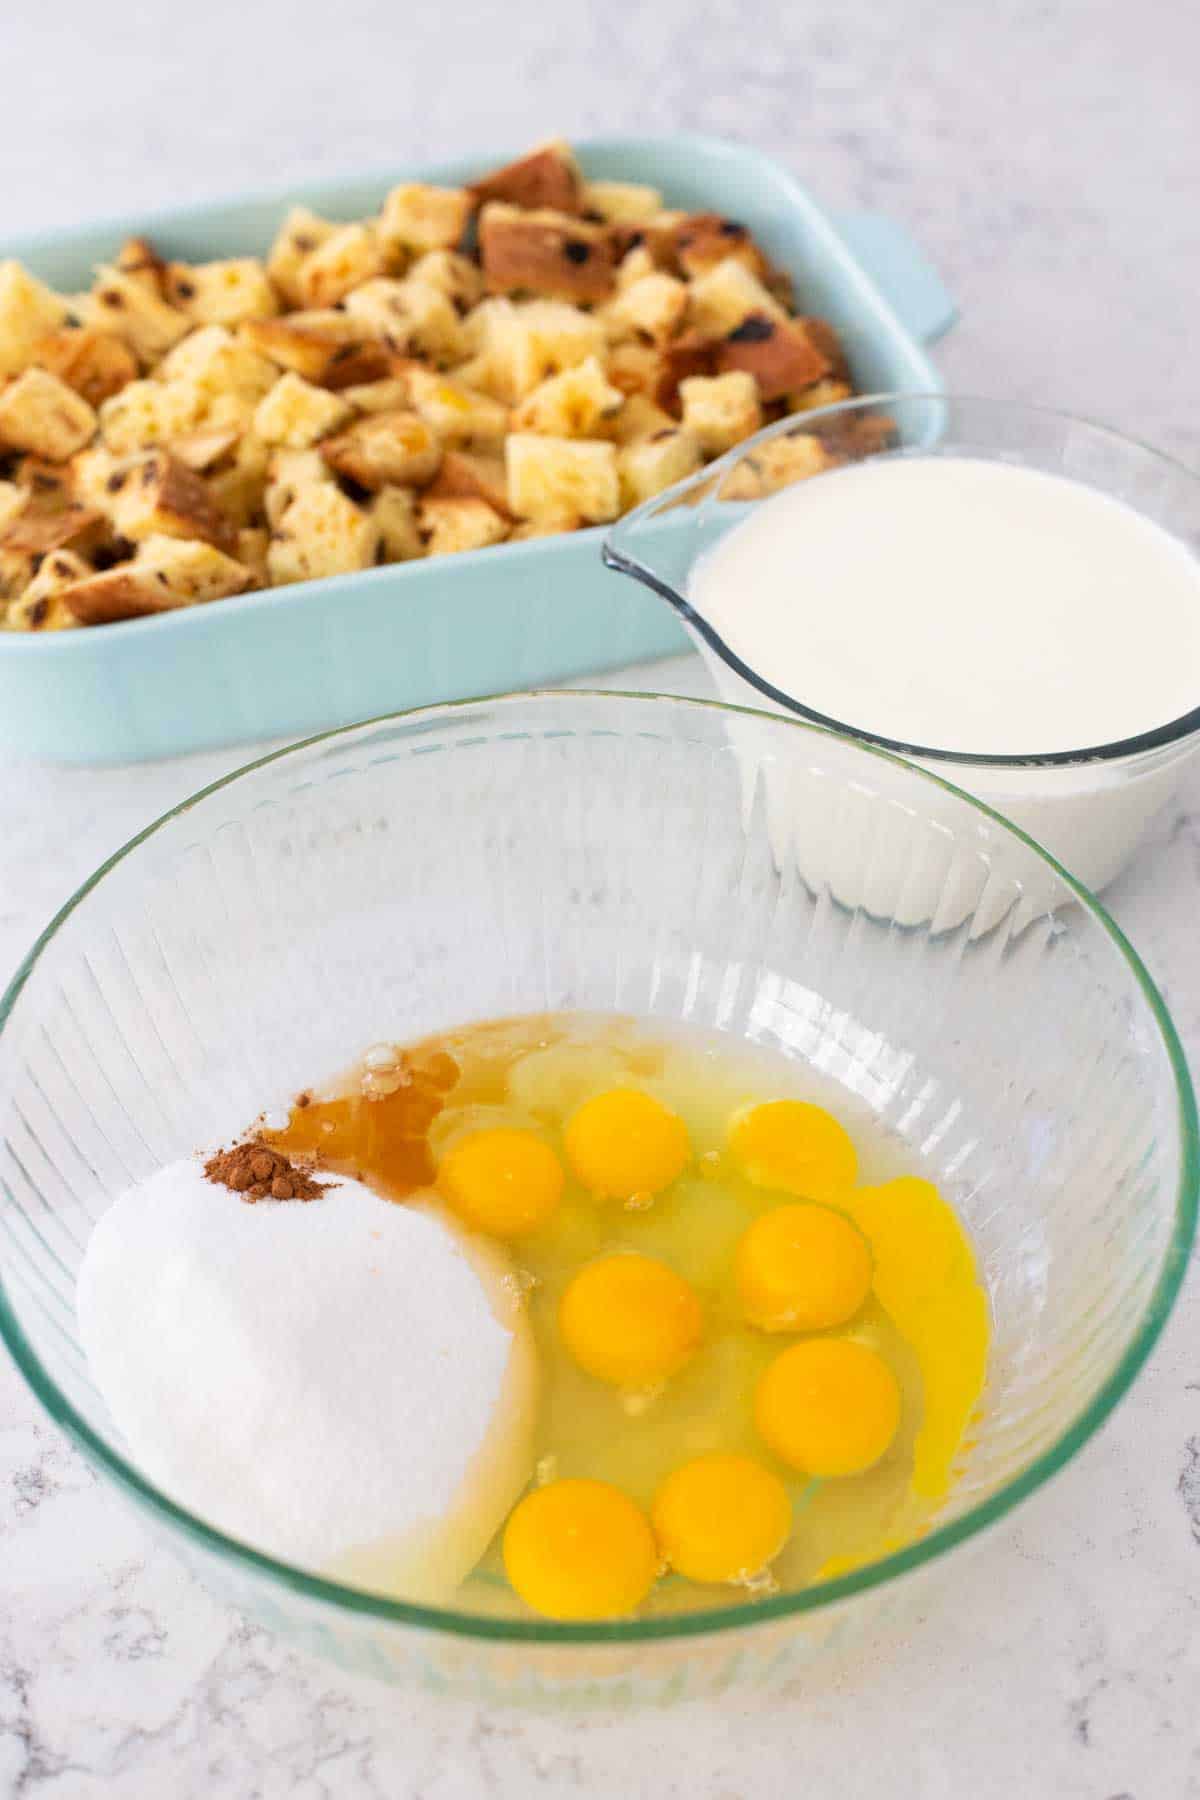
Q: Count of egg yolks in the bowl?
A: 8